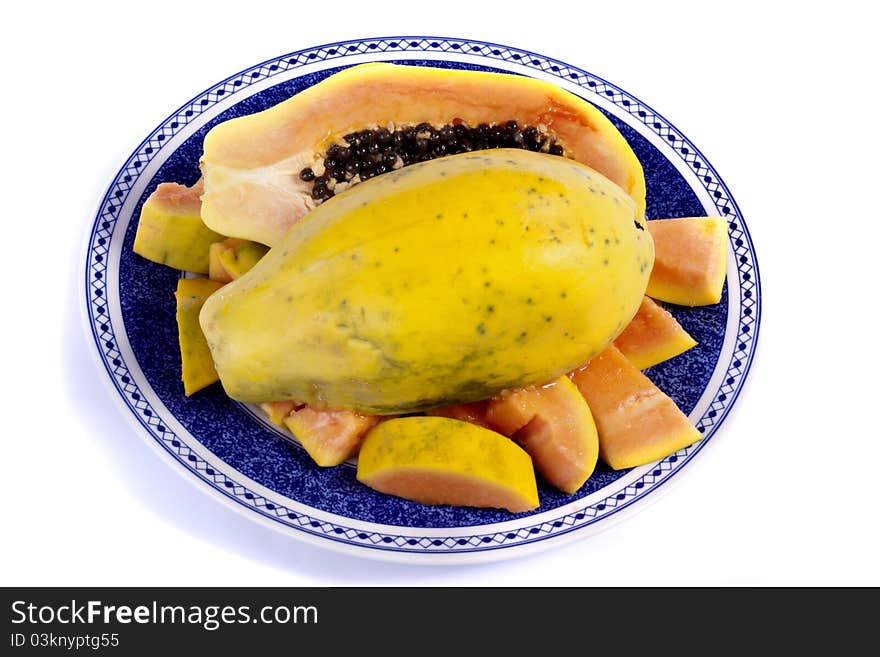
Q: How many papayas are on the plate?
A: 2